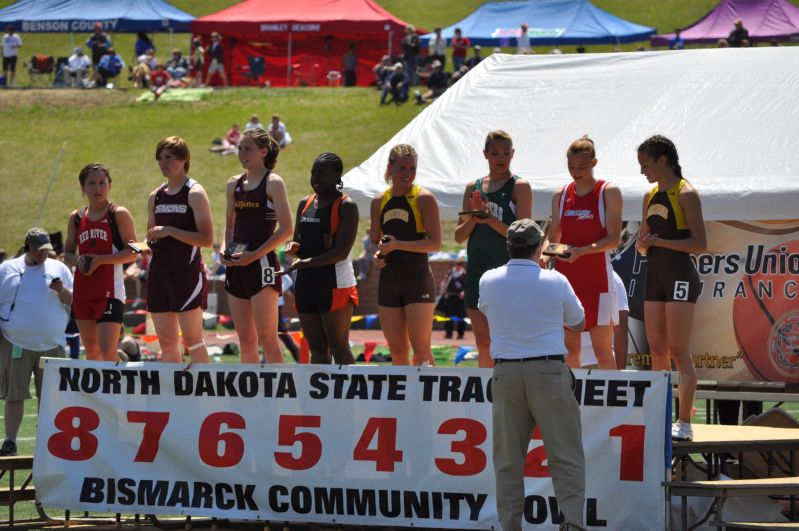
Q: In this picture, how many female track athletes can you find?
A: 8